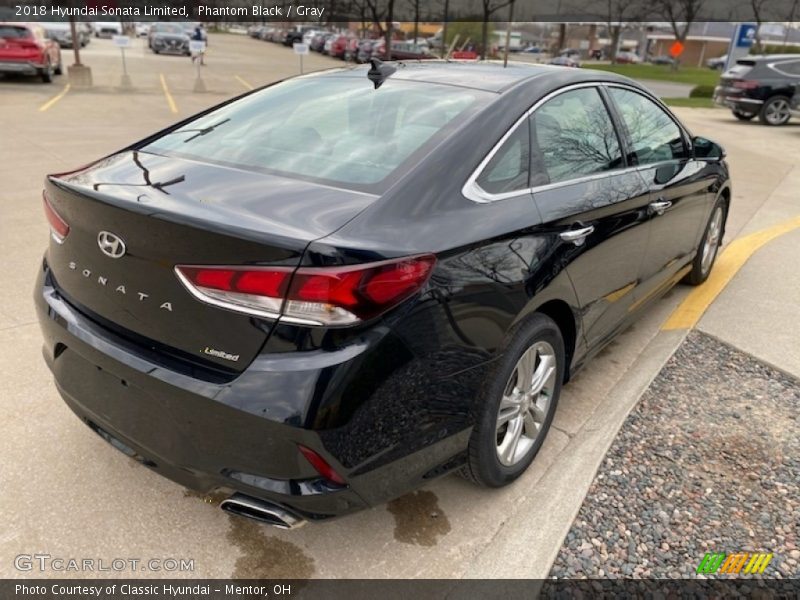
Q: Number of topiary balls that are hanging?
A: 0